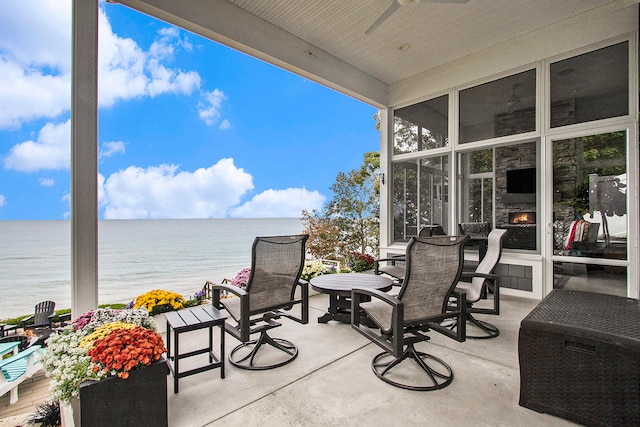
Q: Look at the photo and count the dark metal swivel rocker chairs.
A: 4